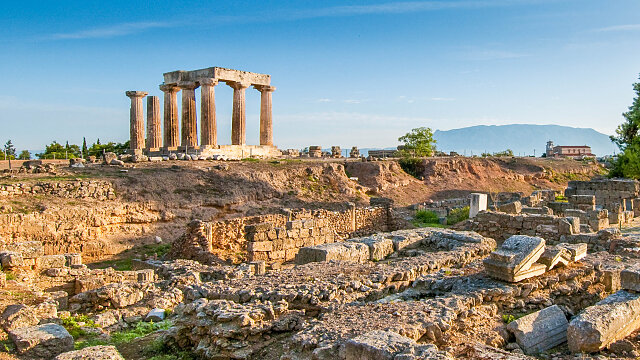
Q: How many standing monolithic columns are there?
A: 7